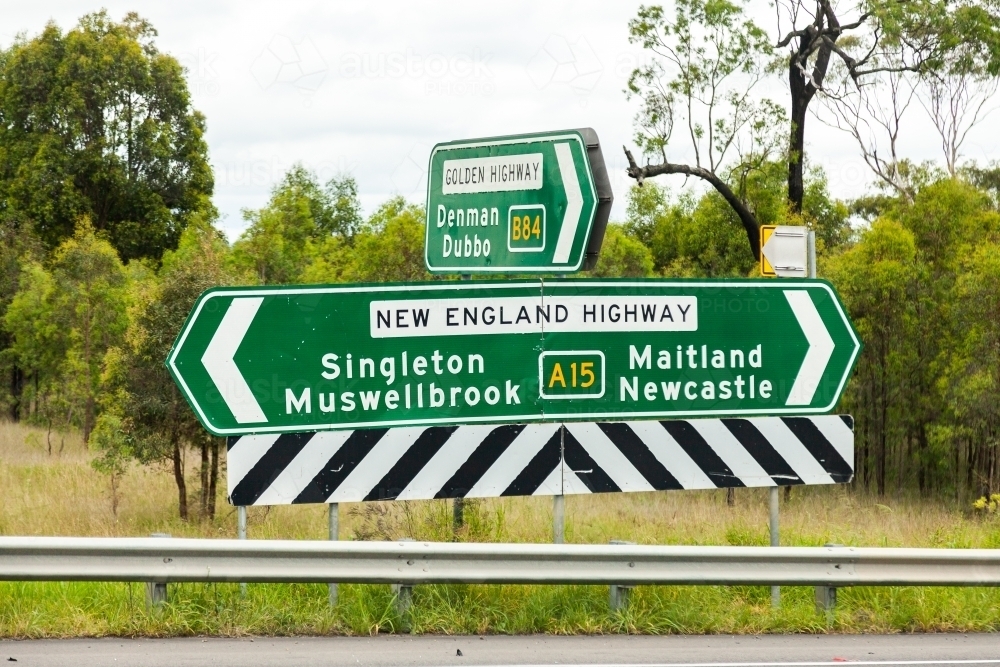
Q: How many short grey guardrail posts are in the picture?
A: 4